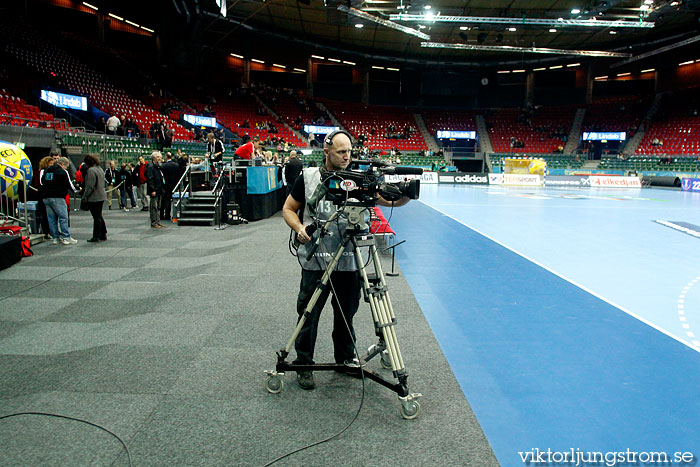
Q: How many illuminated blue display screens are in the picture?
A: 5